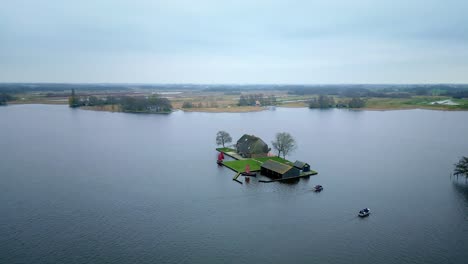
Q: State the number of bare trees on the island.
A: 3